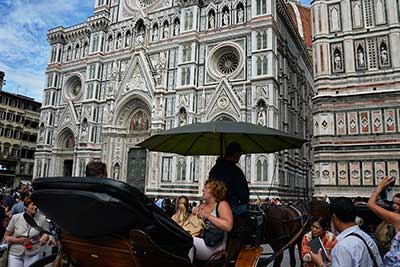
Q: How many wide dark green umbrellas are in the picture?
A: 1